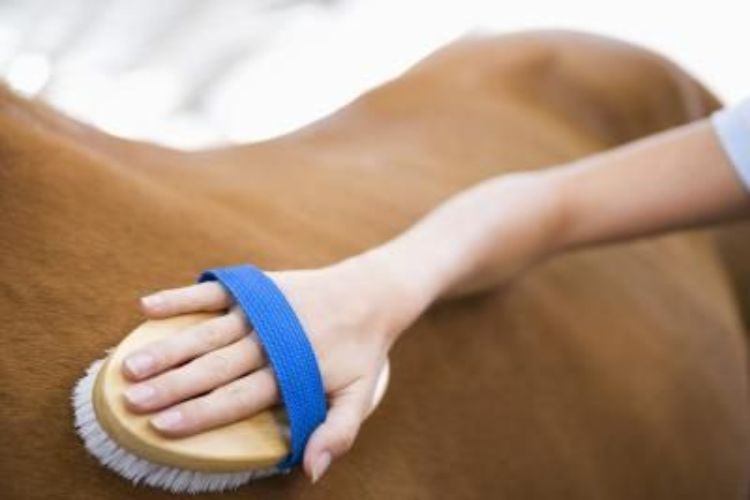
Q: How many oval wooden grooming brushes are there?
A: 1